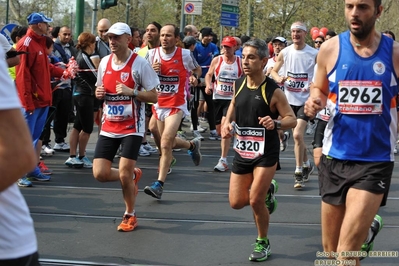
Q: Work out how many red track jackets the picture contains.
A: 1